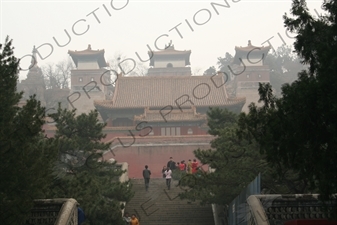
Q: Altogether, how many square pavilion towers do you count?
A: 3